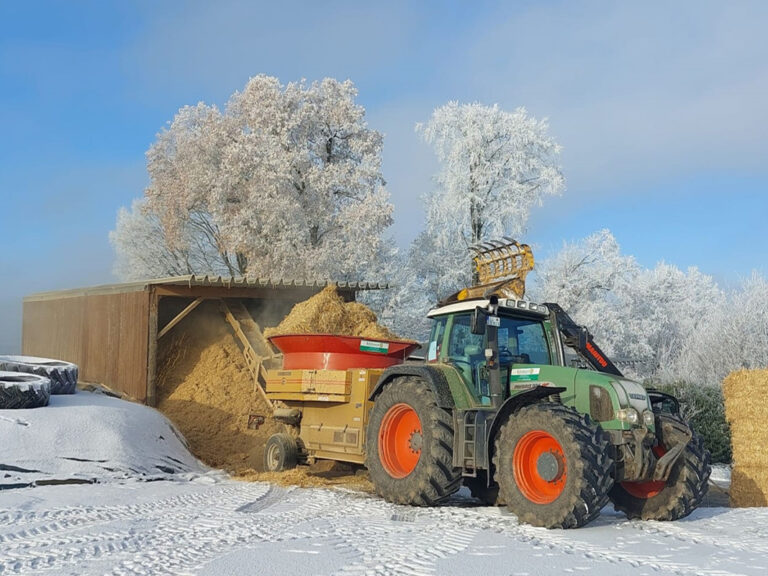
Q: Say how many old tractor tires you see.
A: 2